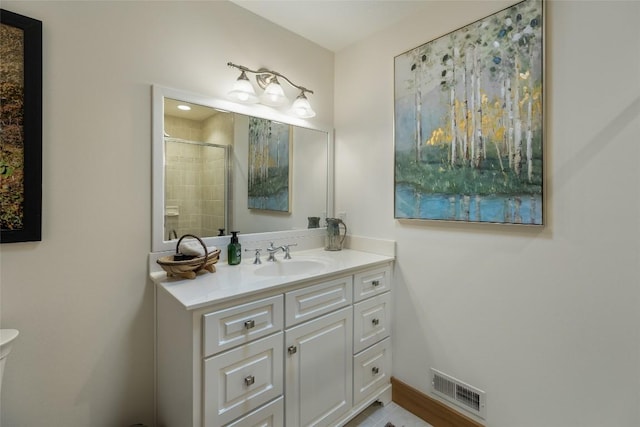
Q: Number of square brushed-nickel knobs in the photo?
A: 6